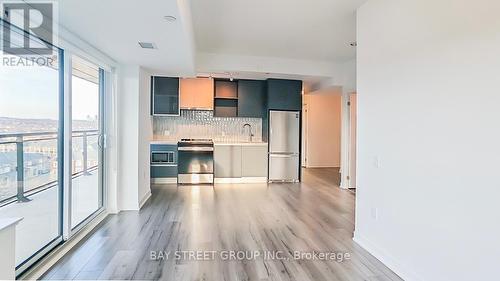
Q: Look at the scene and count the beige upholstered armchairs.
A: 0